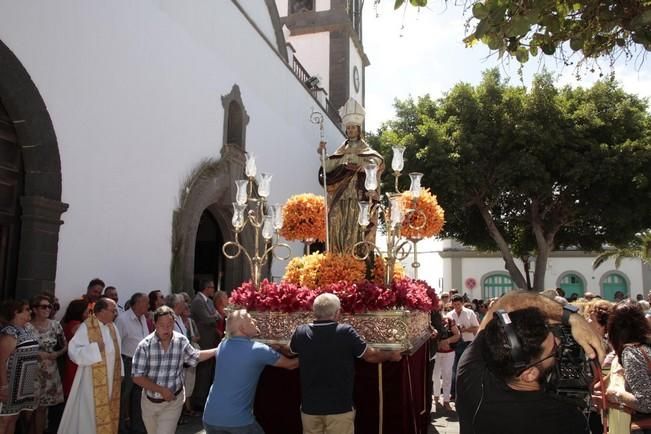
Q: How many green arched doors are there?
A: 3